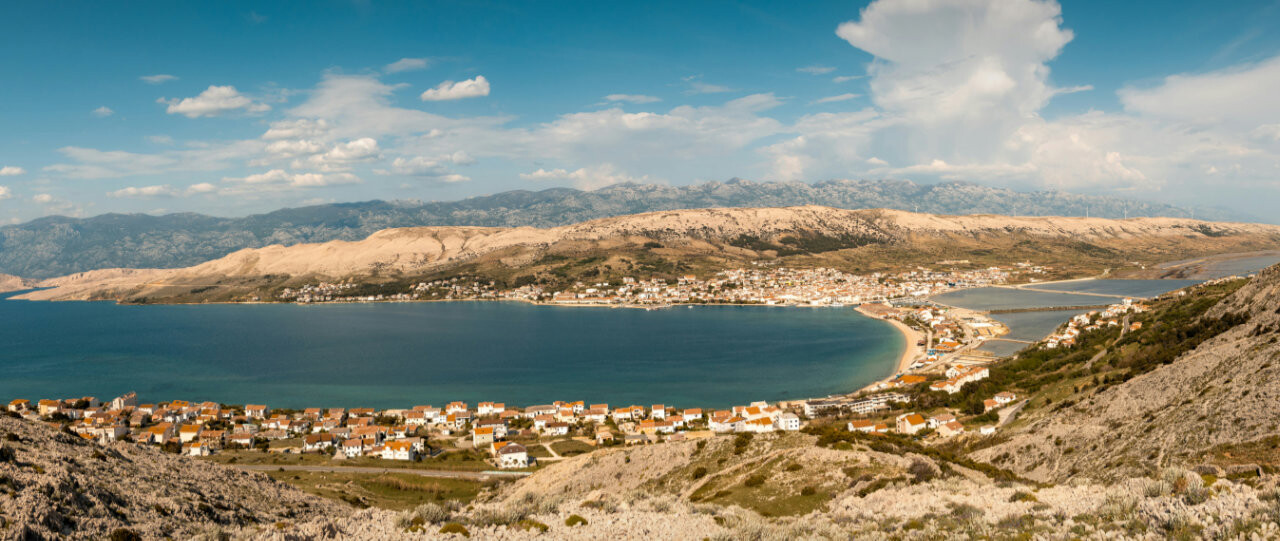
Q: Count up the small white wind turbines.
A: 5